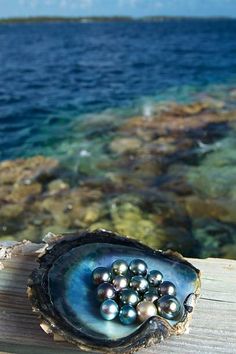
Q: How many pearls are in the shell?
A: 14